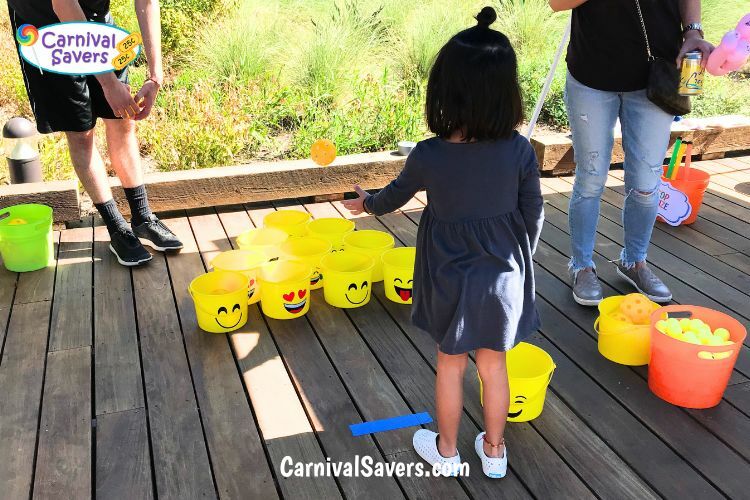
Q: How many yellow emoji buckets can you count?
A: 11